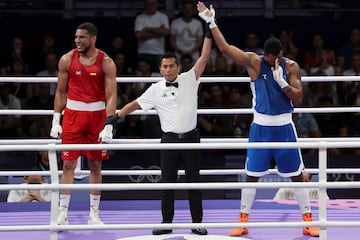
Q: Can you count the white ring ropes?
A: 7